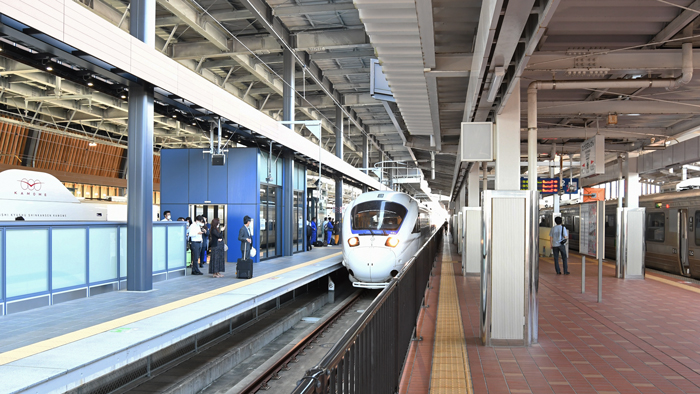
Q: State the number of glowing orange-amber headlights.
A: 2